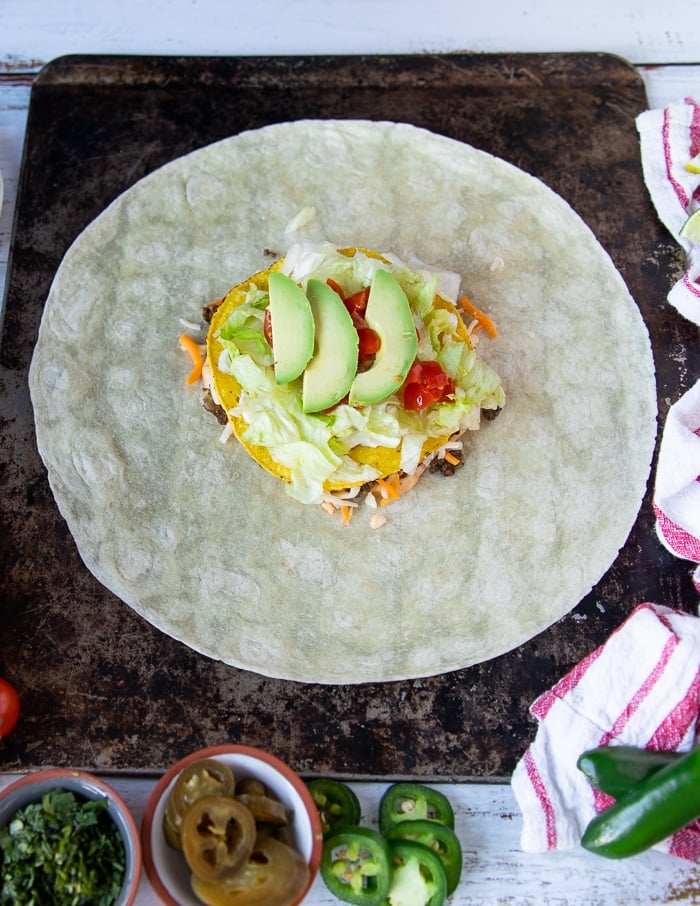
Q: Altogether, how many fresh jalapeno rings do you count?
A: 5